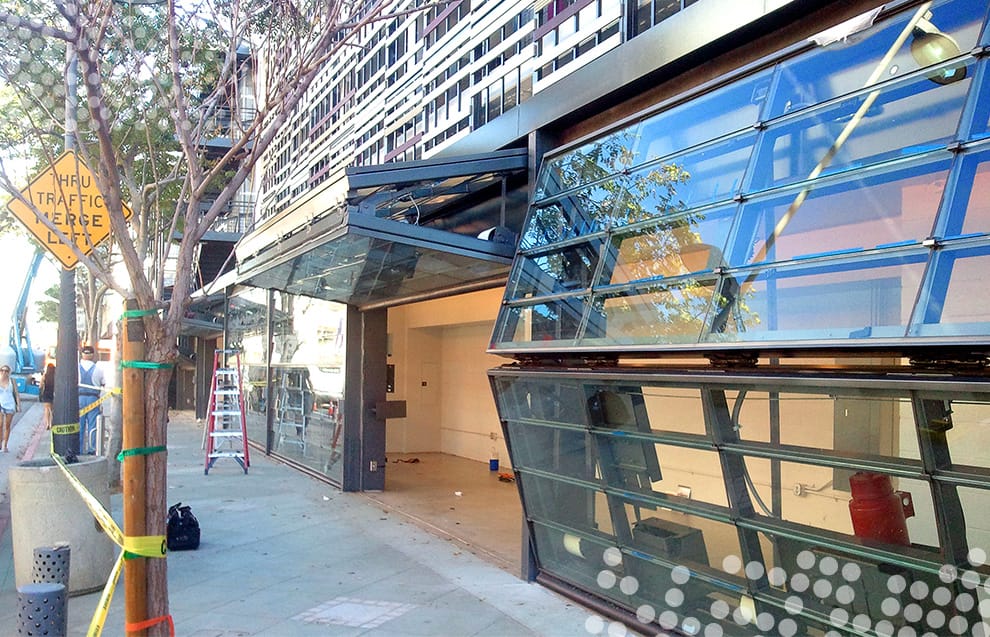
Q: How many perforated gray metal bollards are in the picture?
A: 2